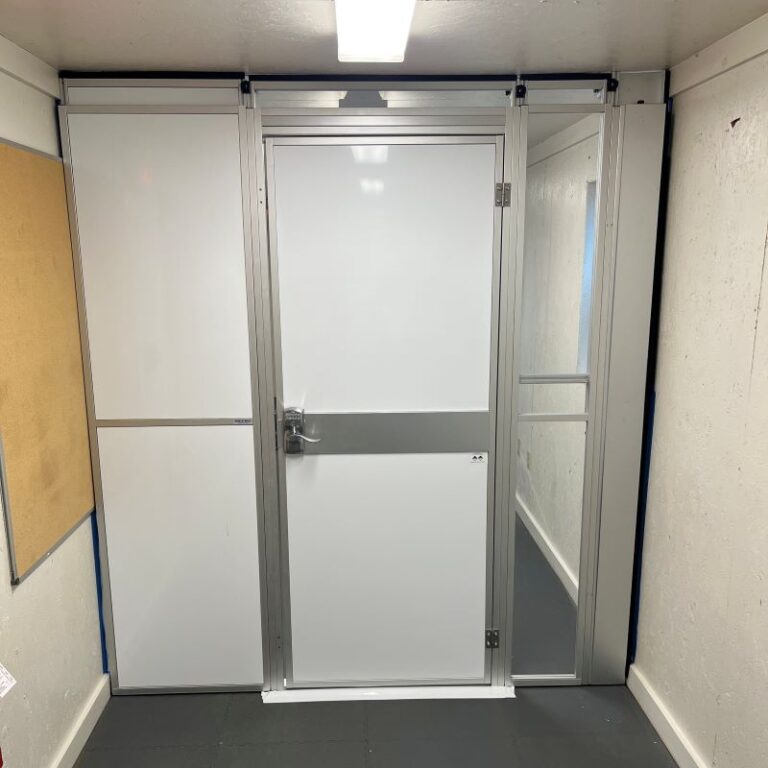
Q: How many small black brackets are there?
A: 3